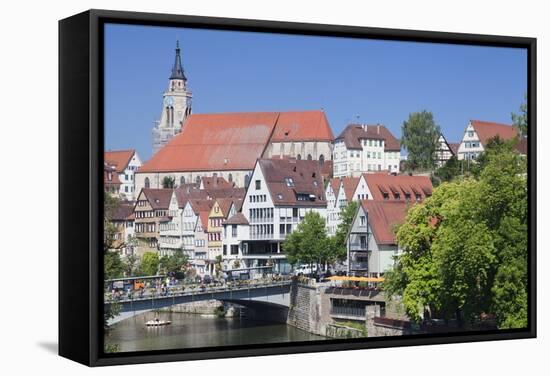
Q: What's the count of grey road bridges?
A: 1